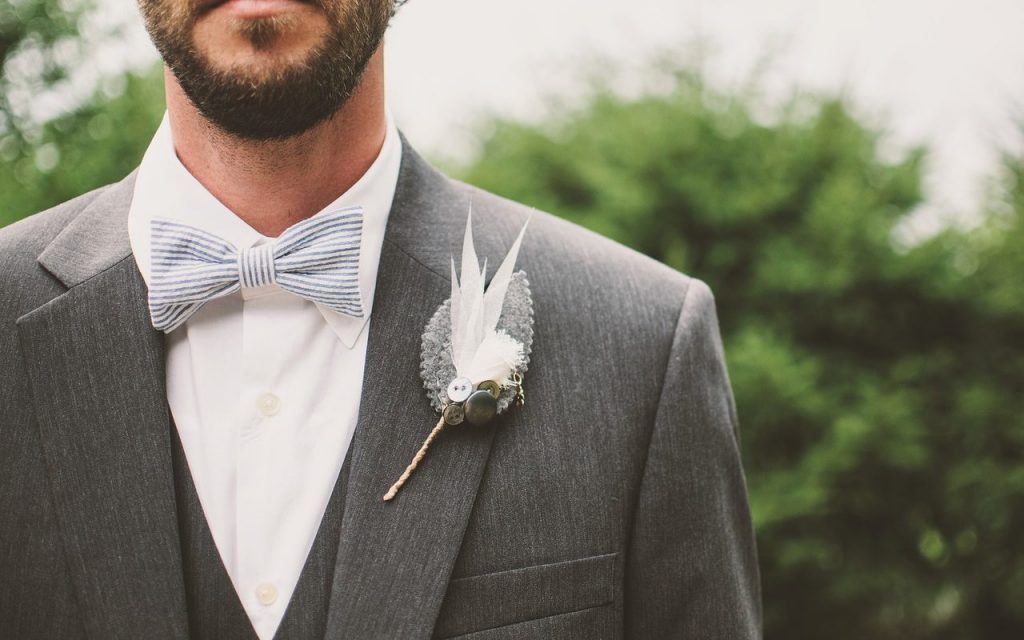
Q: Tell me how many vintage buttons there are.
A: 4